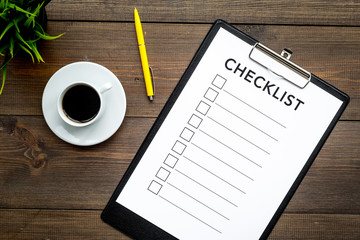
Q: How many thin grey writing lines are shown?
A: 9